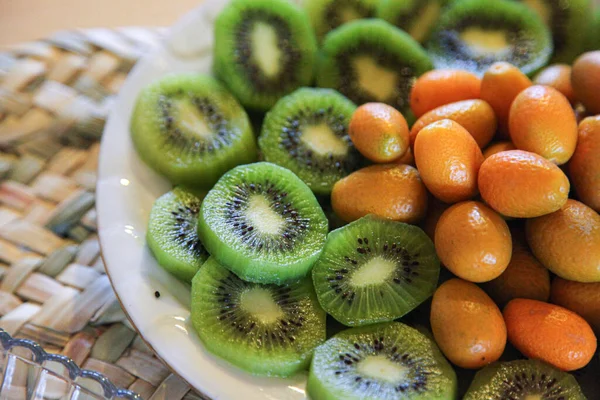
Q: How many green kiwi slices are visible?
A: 14